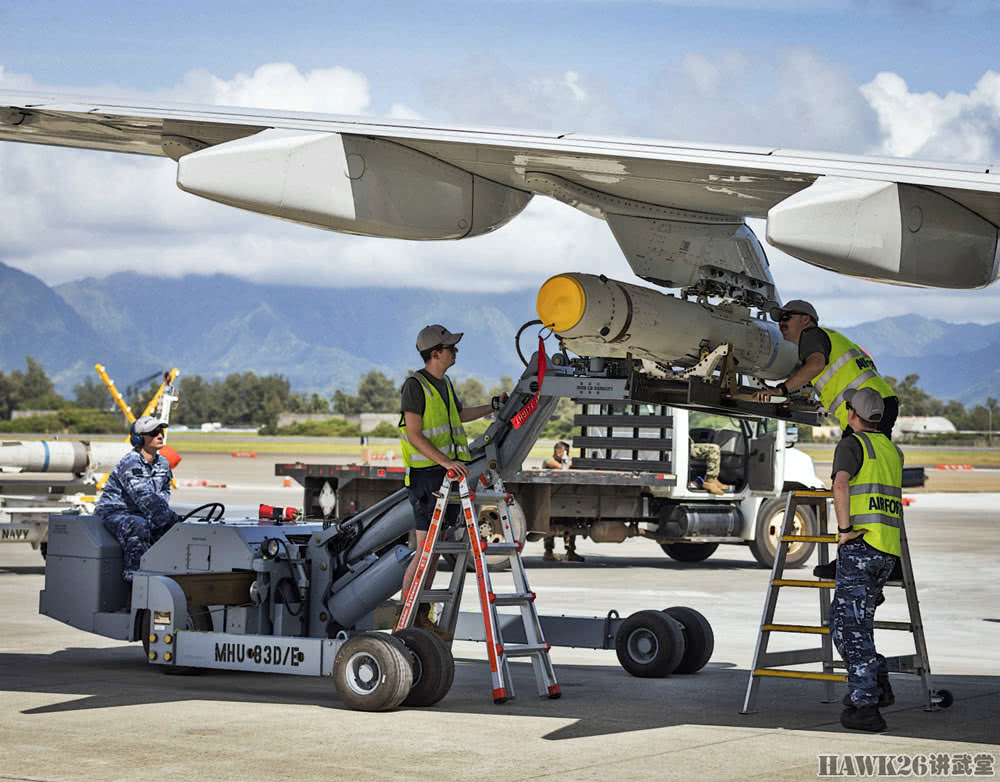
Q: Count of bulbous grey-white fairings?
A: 2